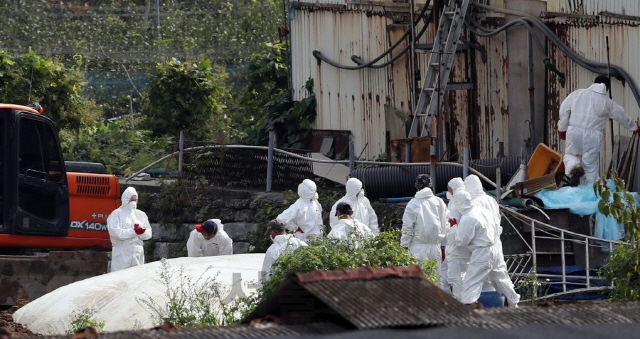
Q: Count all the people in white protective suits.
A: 11